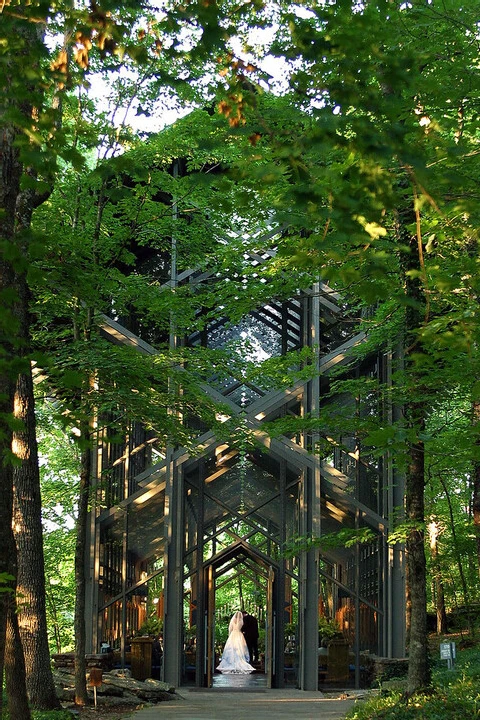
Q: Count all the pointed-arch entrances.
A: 1